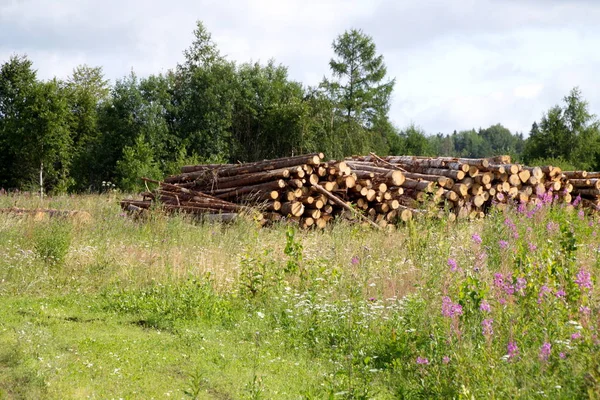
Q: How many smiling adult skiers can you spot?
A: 0